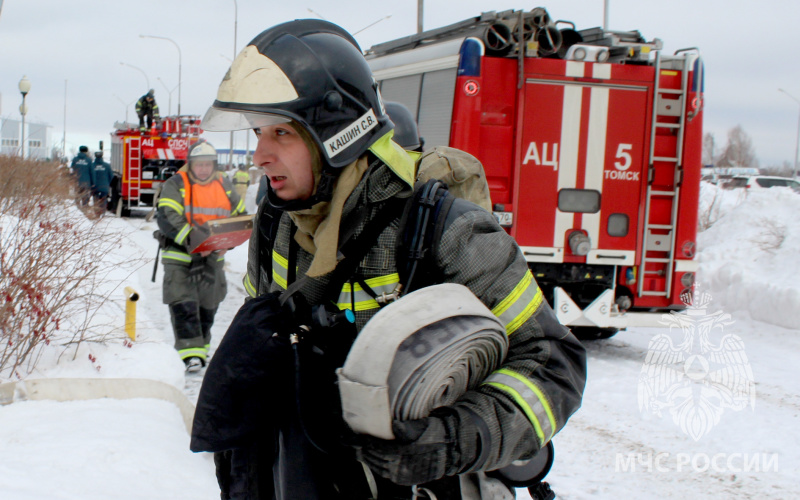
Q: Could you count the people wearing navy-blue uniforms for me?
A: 2